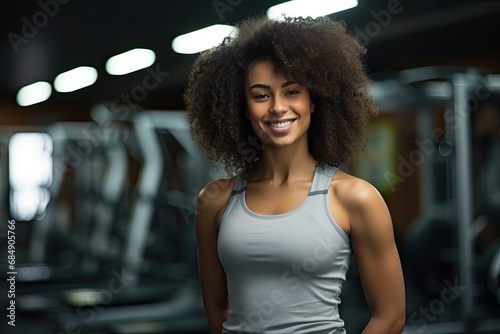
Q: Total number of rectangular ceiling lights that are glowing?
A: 5